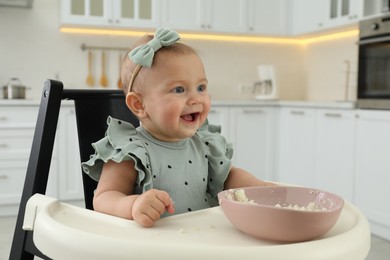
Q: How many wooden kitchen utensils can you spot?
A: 3